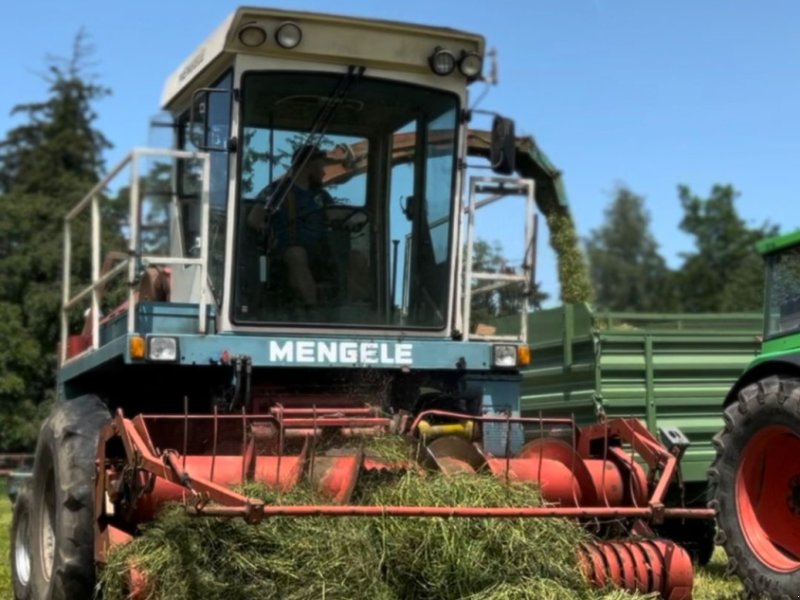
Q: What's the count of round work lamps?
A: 4